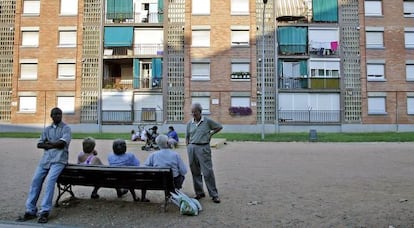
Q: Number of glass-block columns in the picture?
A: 5